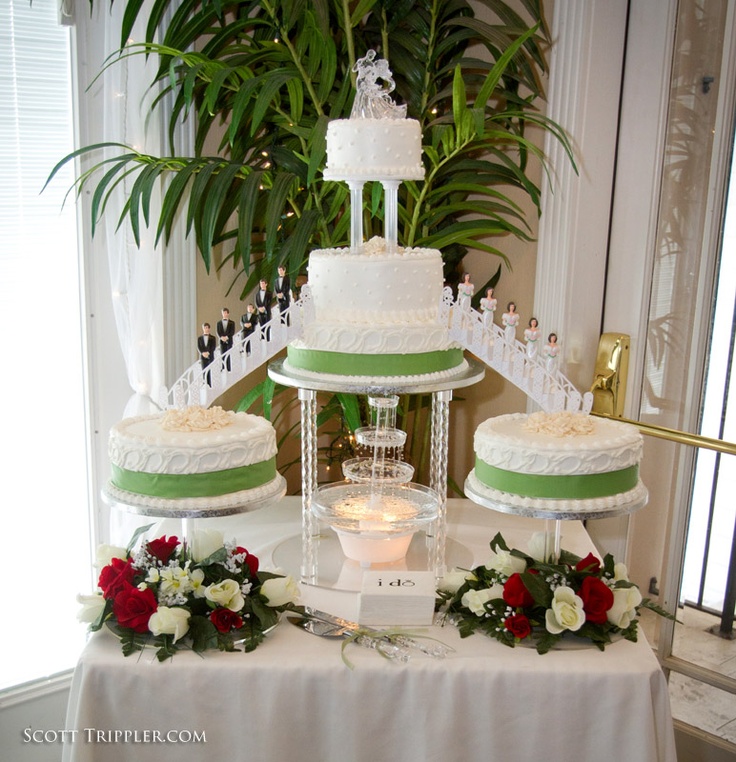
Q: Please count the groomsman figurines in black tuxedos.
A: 5